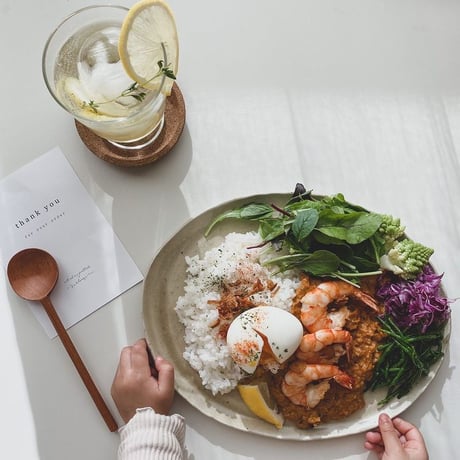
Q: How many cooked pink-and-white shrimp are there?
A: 3